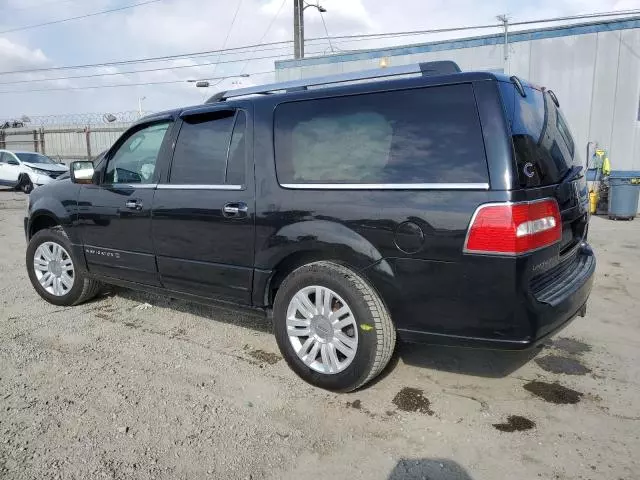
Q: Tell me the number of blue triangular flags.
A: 0